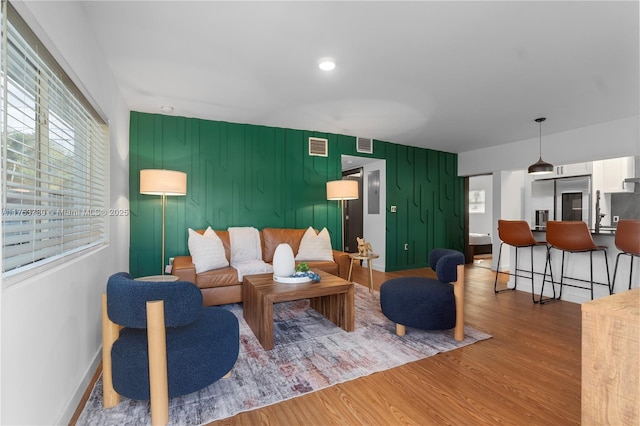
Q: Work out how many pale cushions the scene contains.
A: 2